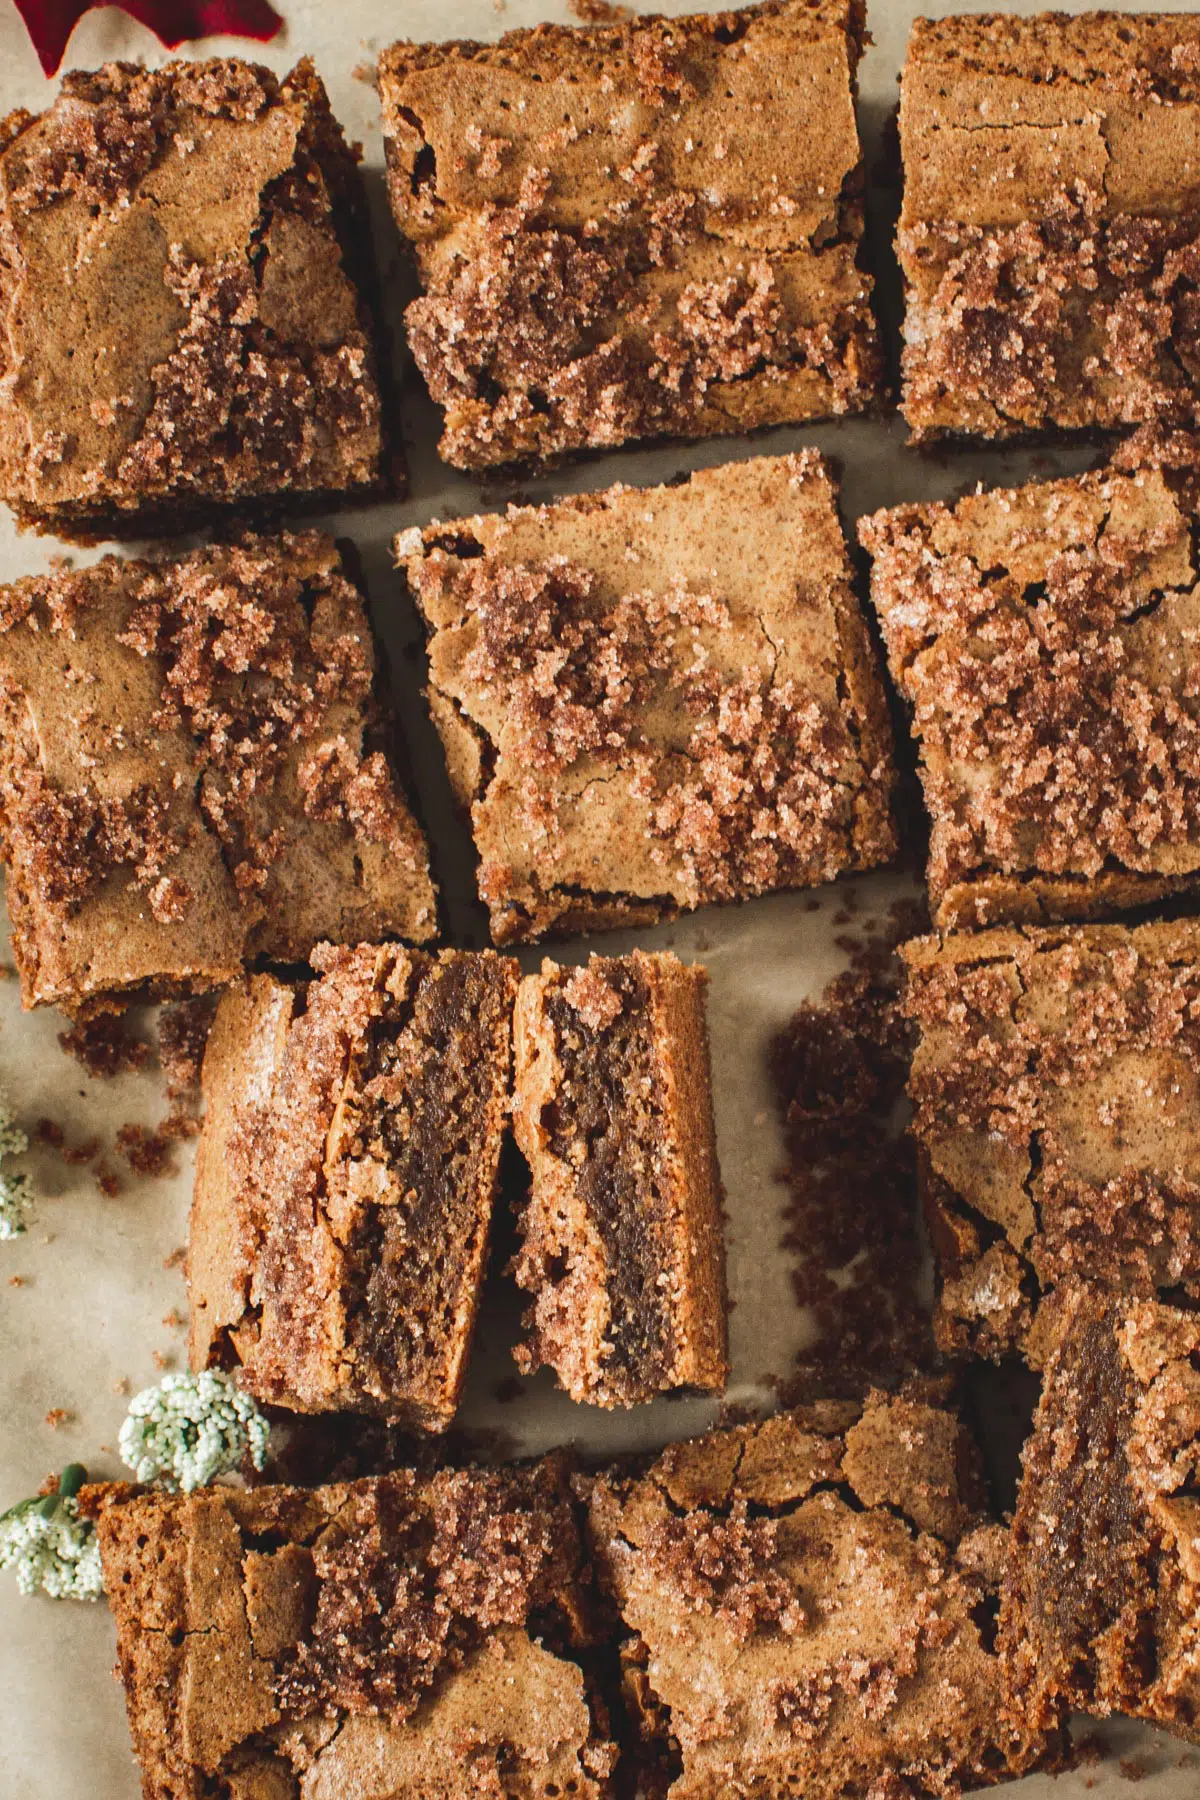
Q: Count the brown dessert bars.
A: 12